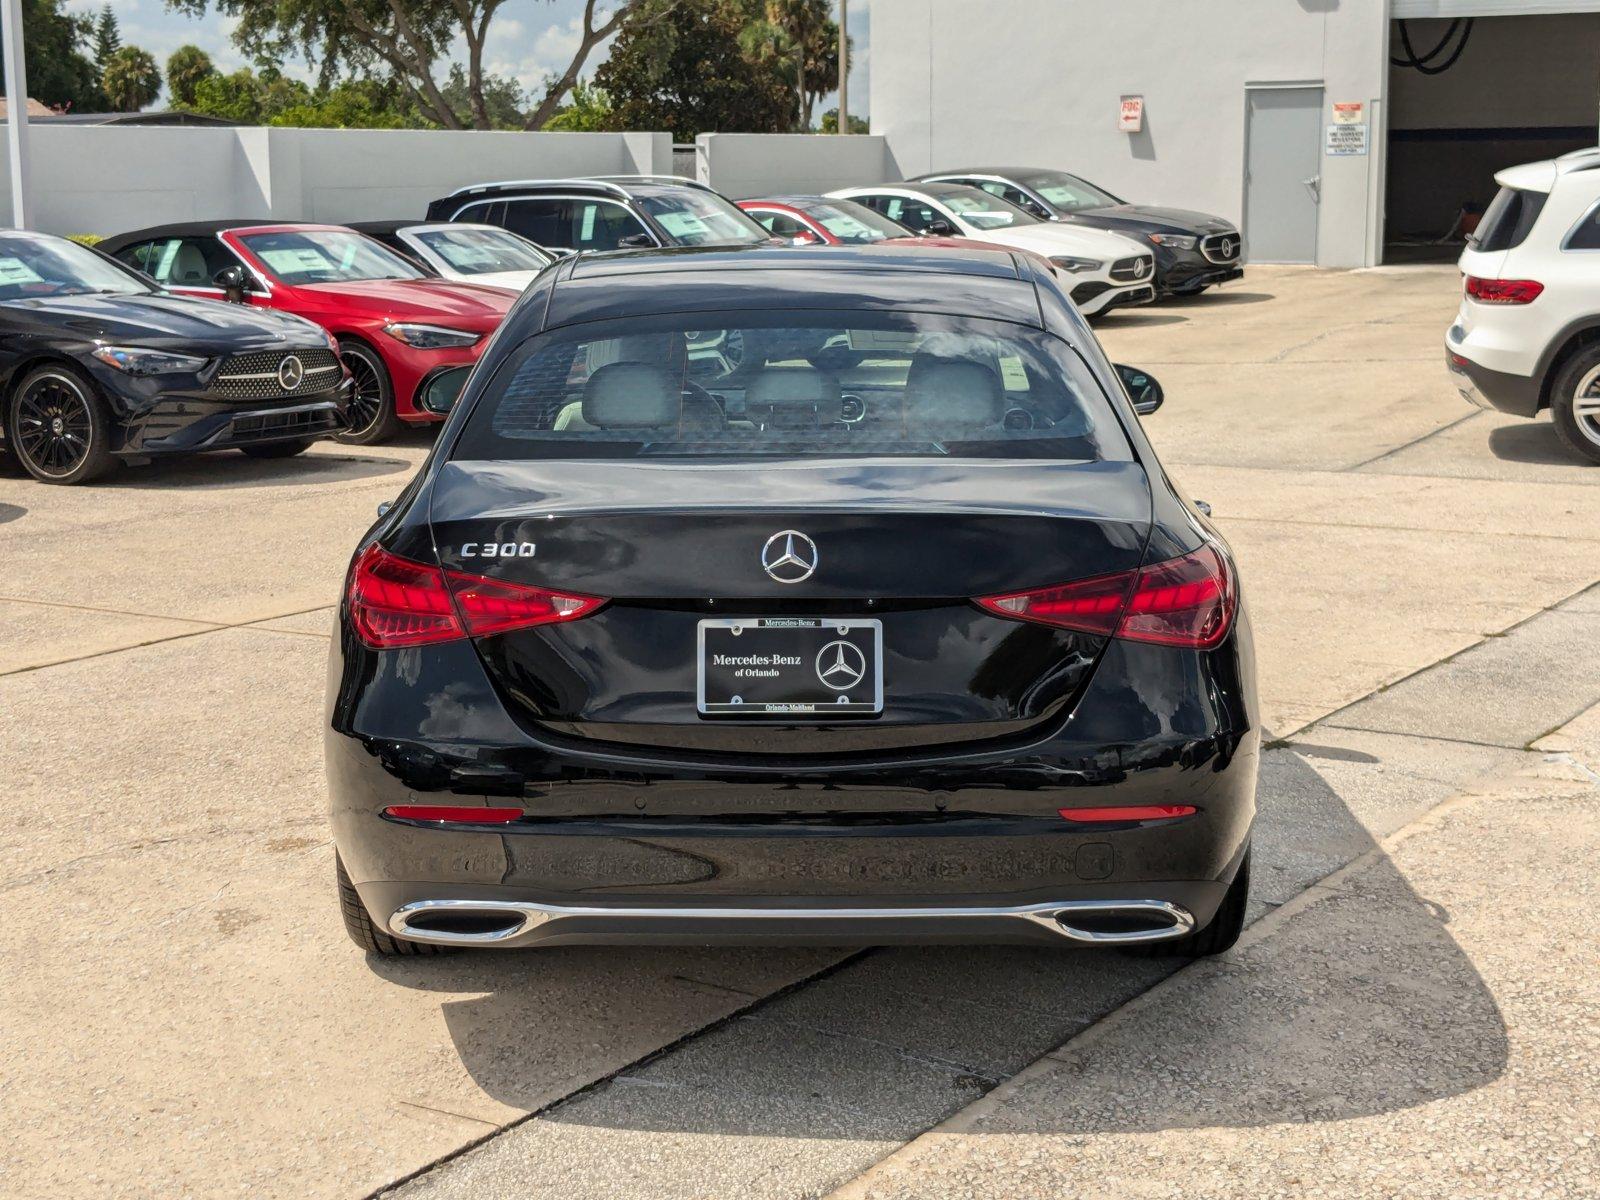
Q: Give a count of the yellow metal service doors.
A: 0